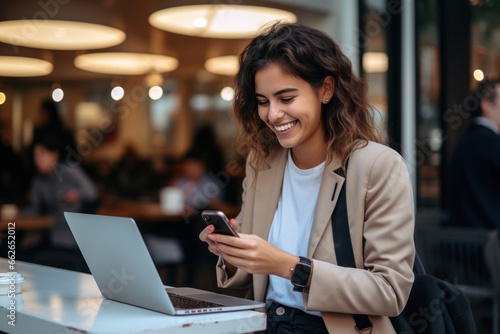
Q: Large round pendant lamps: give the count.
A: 5